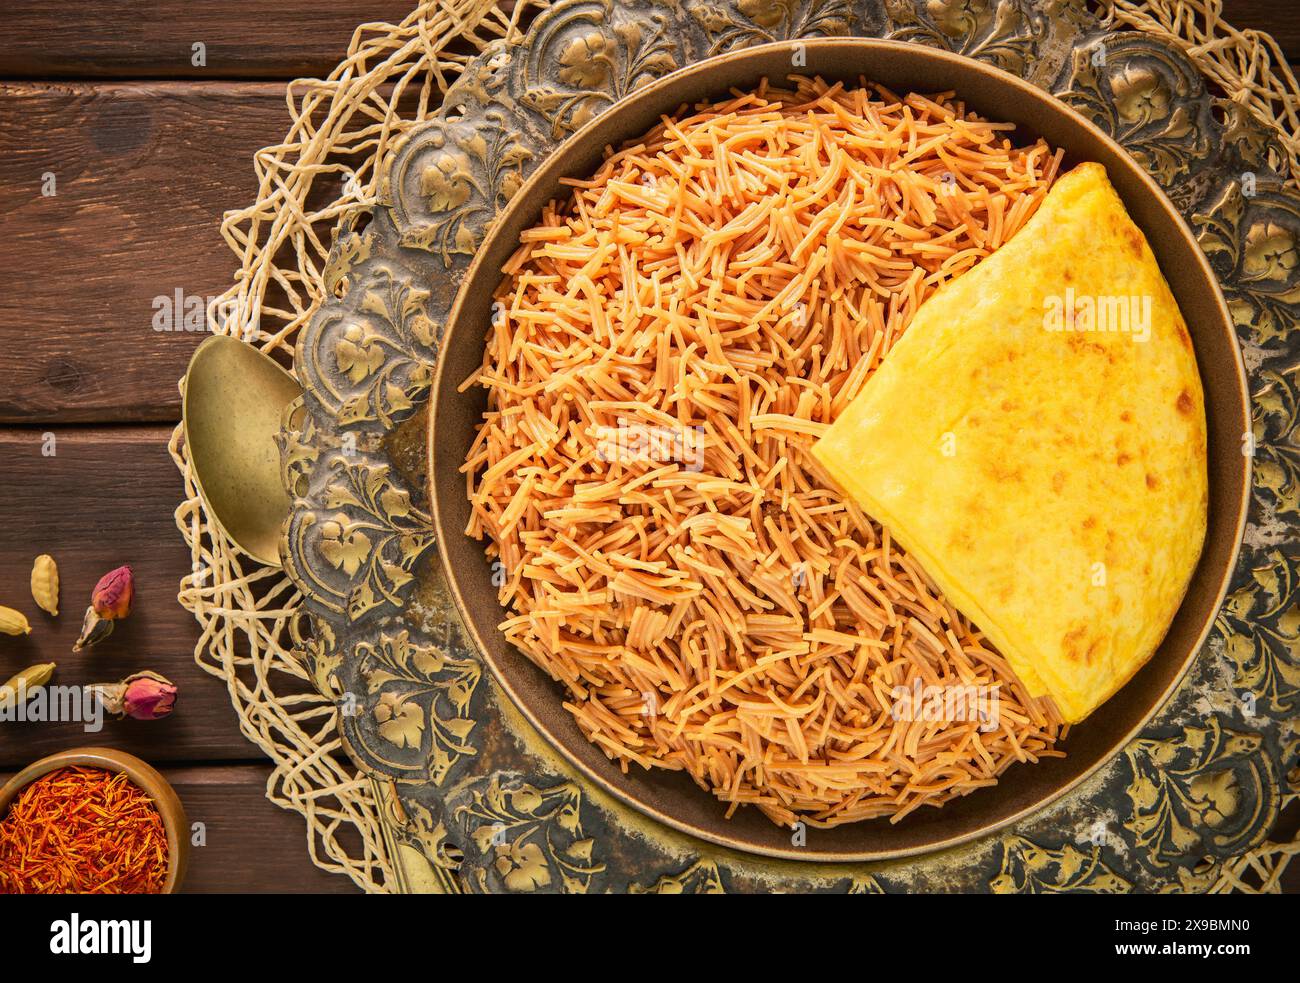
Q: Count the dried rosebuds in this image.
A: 2